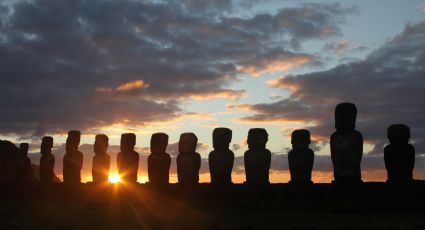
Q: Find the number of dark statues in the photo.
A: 12